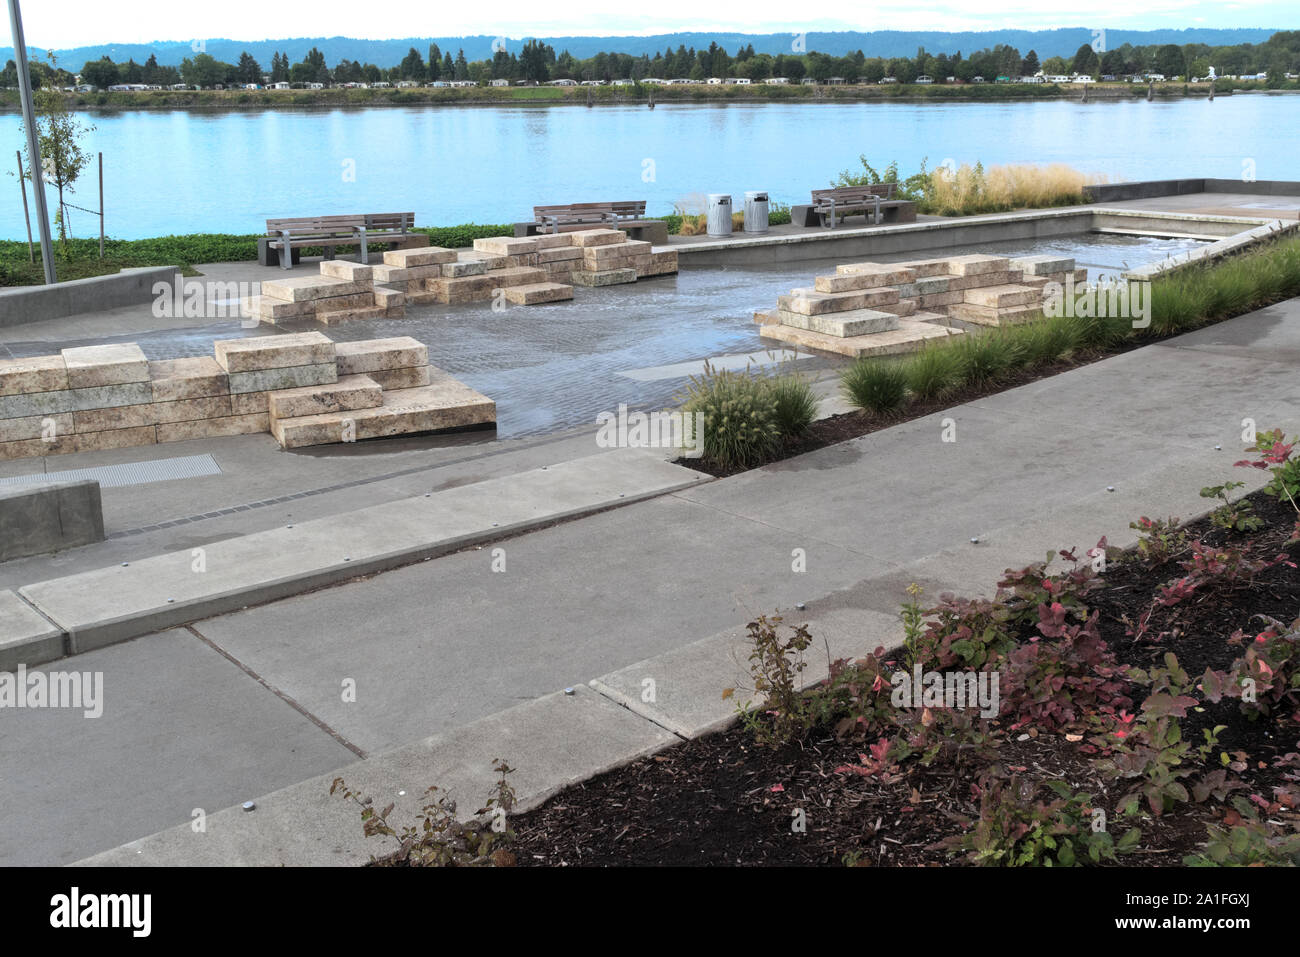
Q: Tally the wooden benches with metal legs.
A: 3